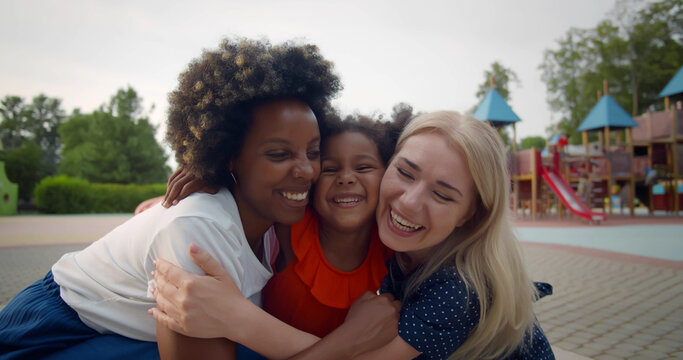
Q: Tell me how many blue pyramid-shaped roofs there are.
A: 3